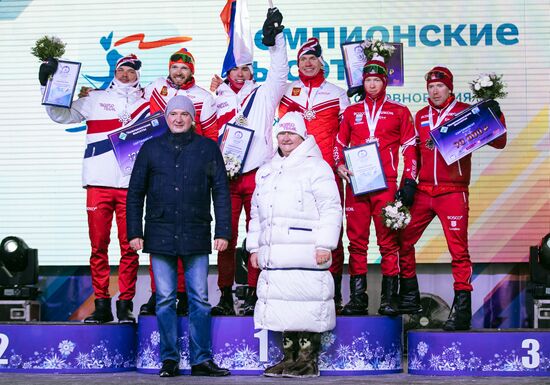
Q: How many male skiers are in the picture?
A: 6